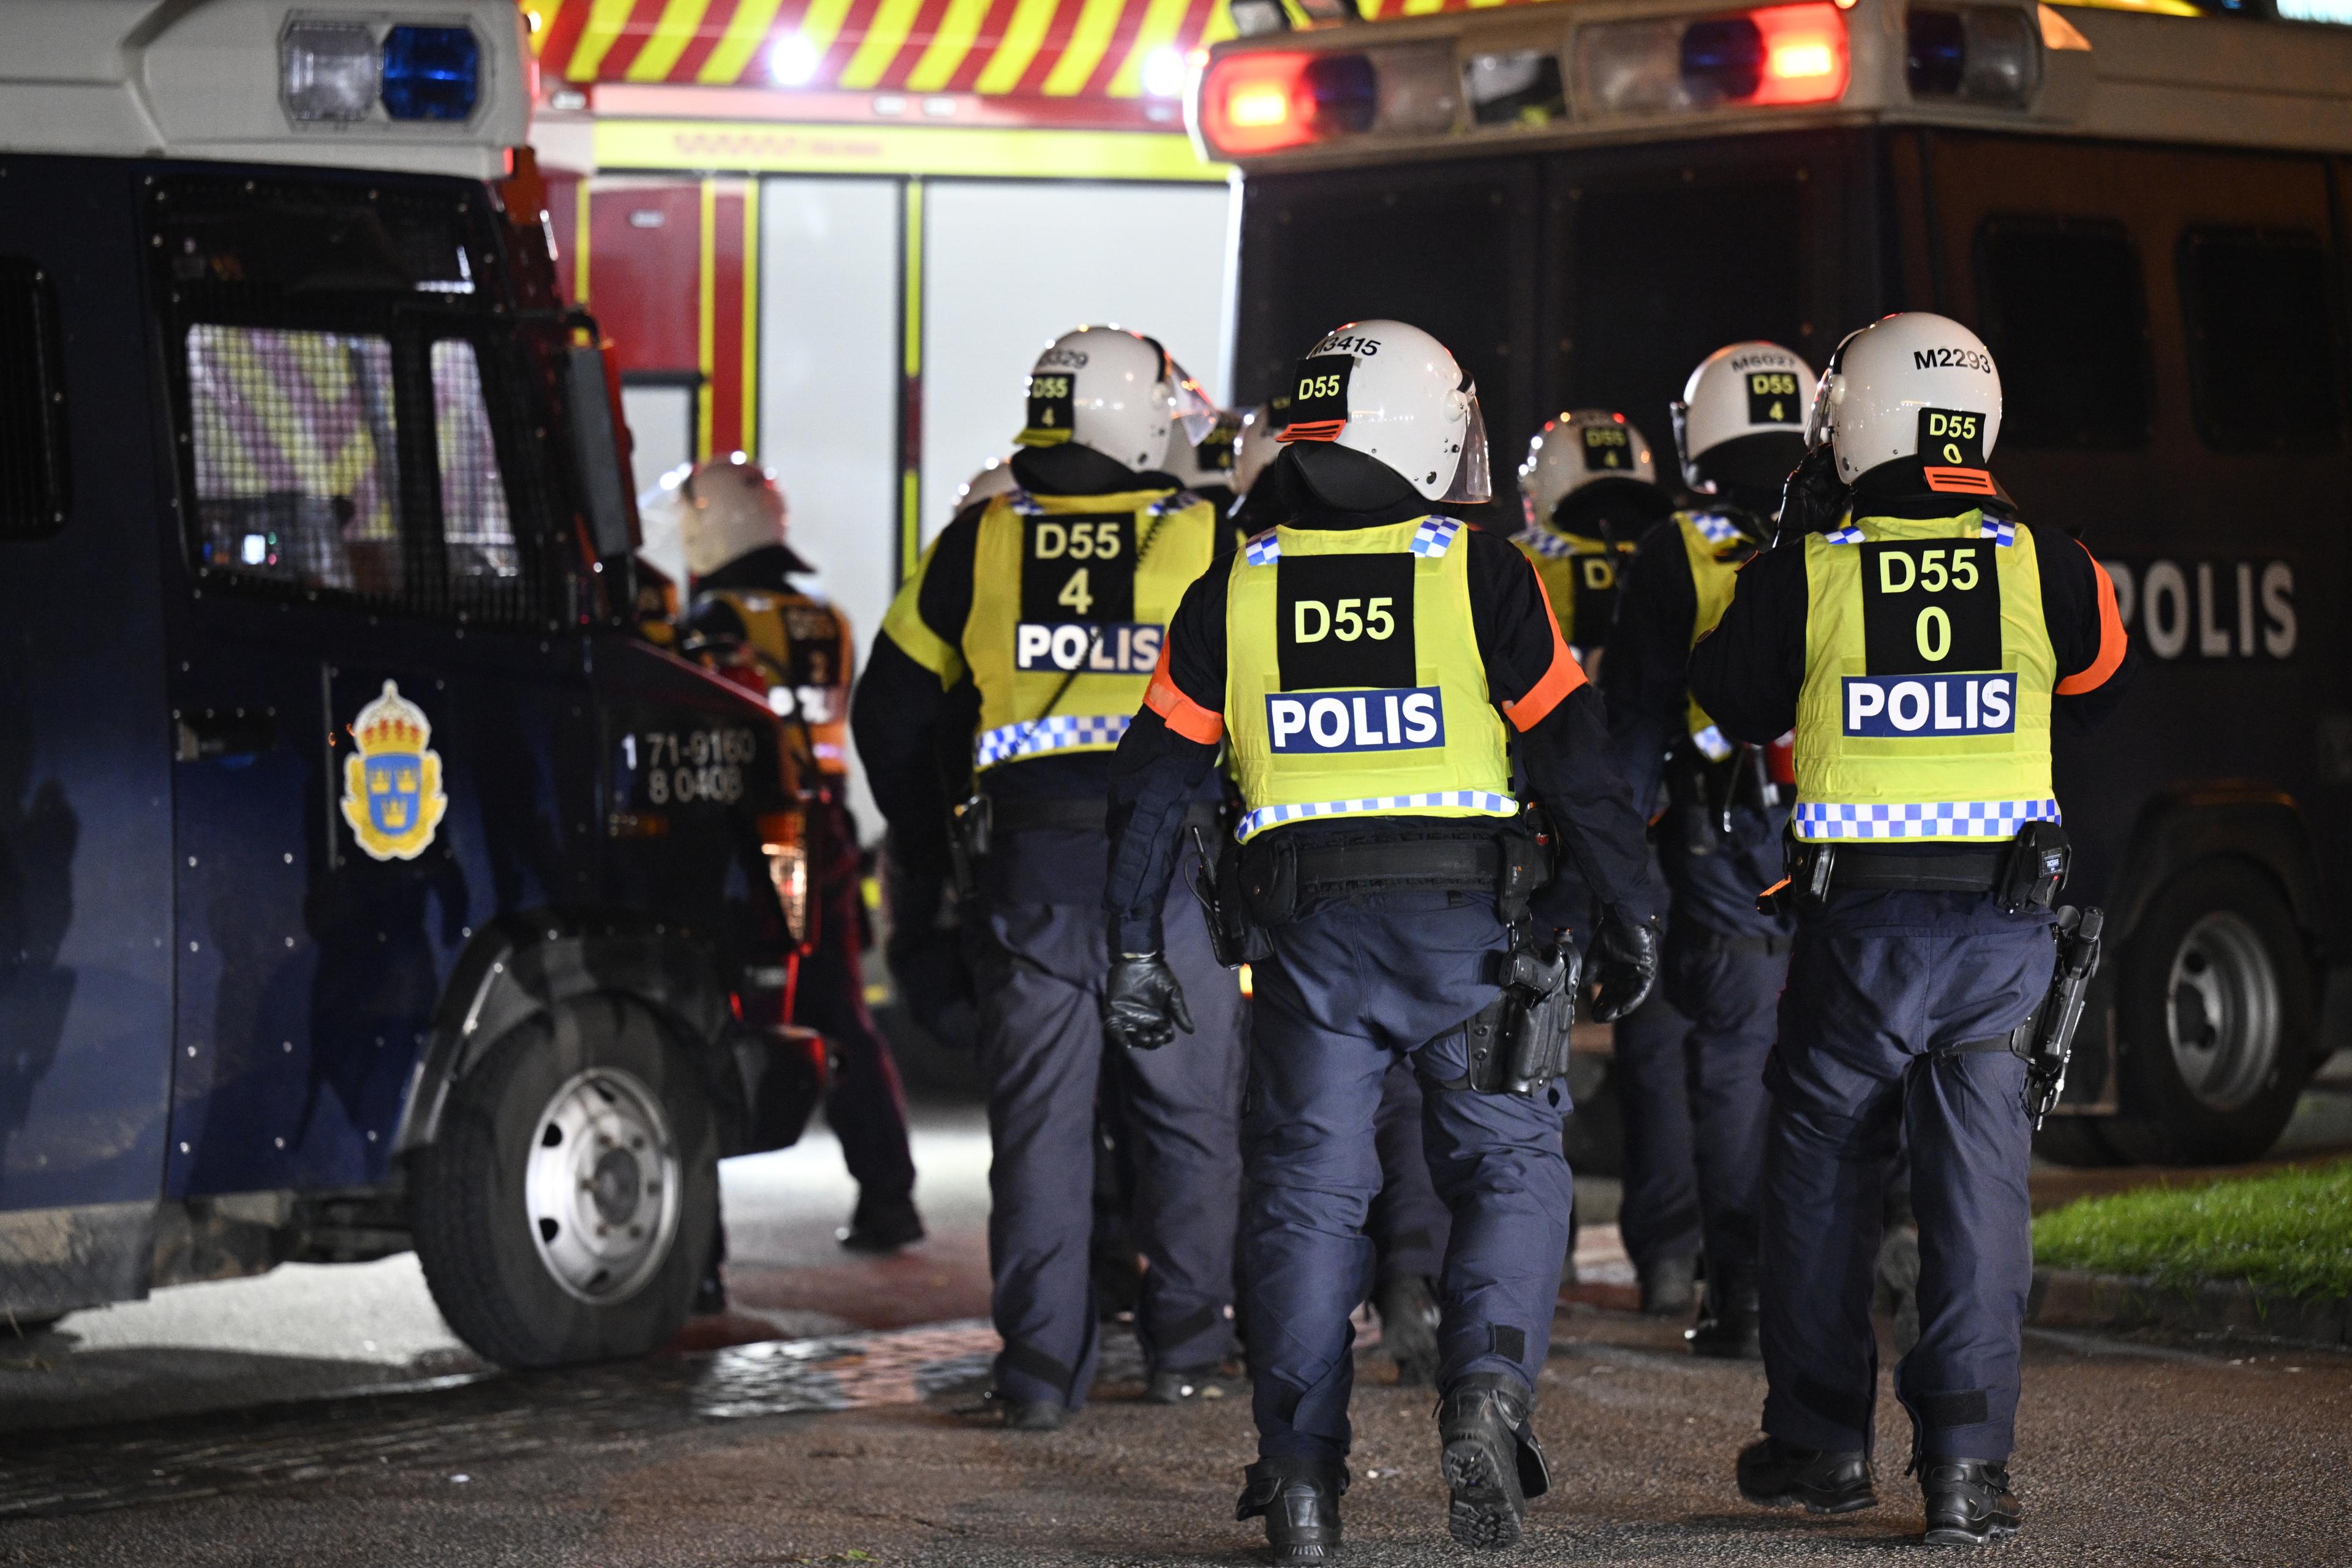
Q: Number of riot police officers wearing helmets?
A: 9